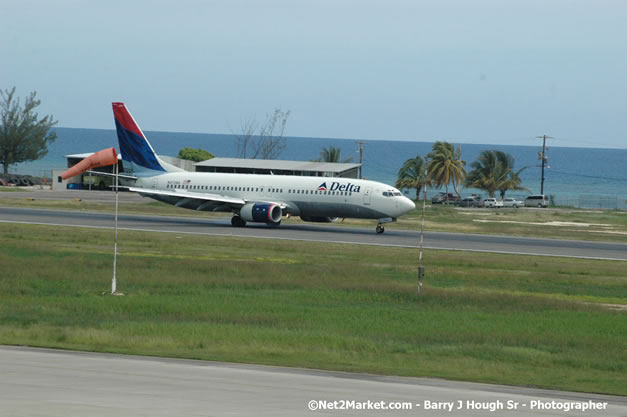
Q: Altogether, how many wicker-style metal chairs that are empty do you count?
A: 0